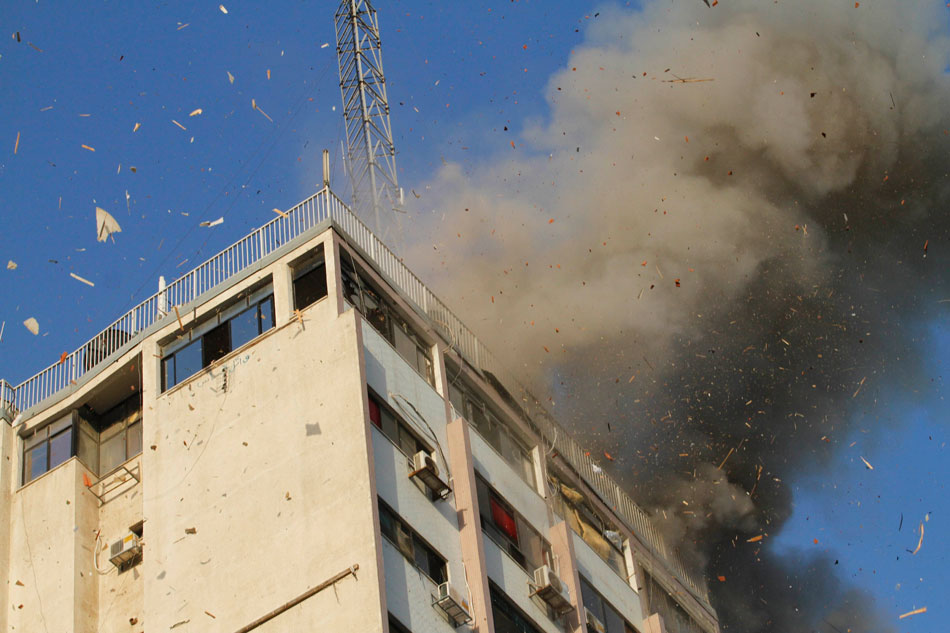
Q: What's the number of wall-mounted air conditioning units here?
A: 4